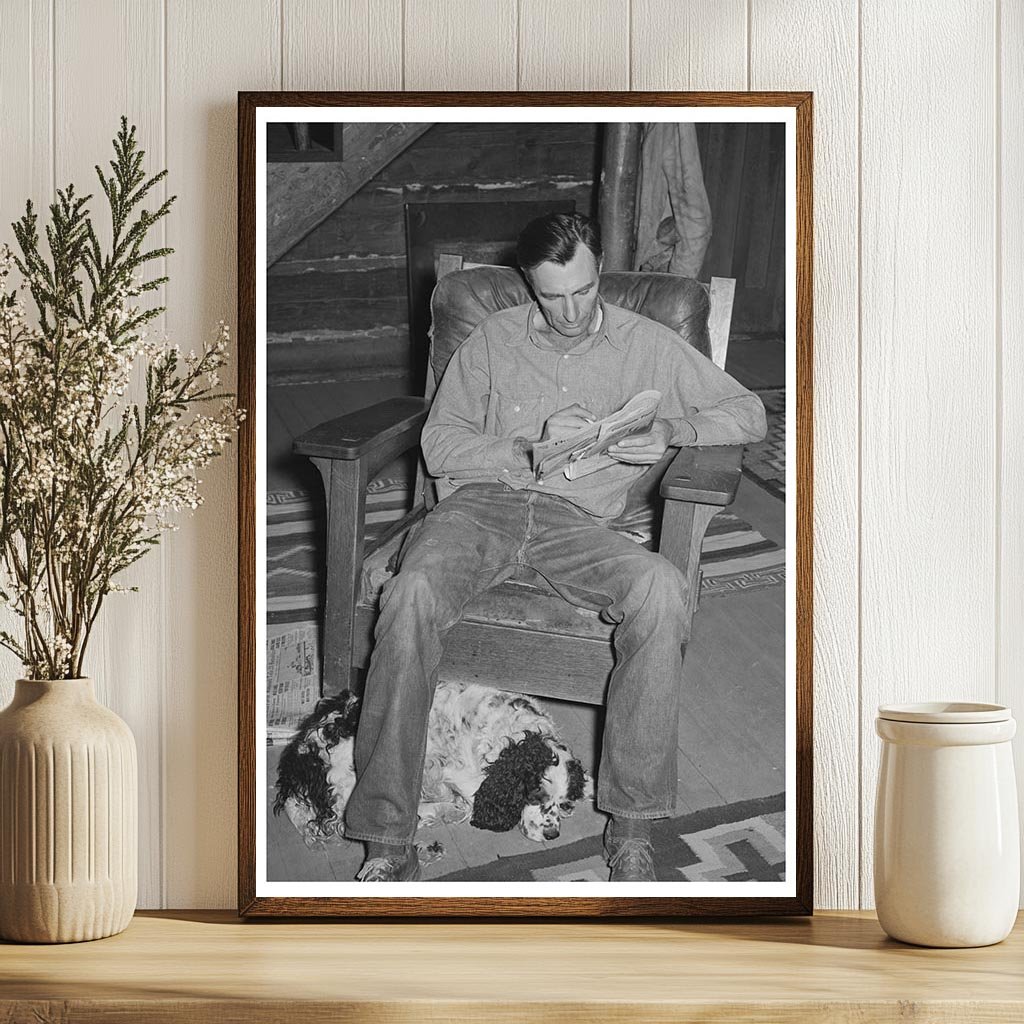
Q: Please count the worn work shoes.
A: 2